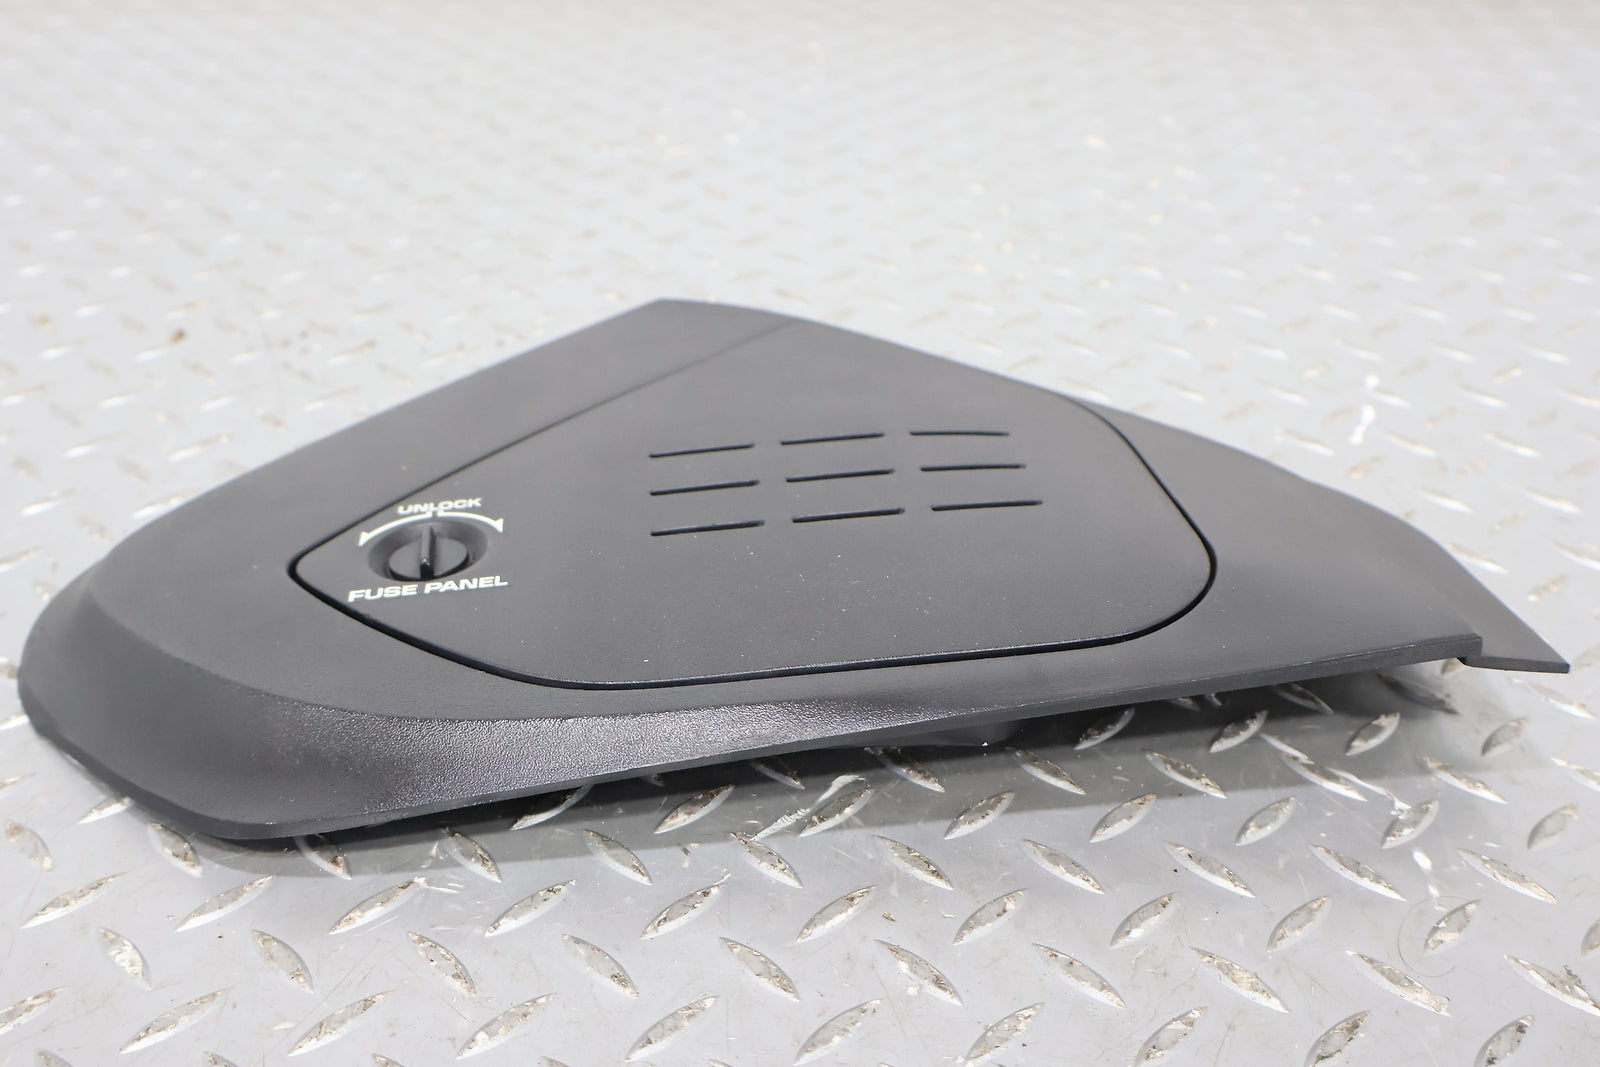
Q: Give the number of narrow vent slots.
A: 9